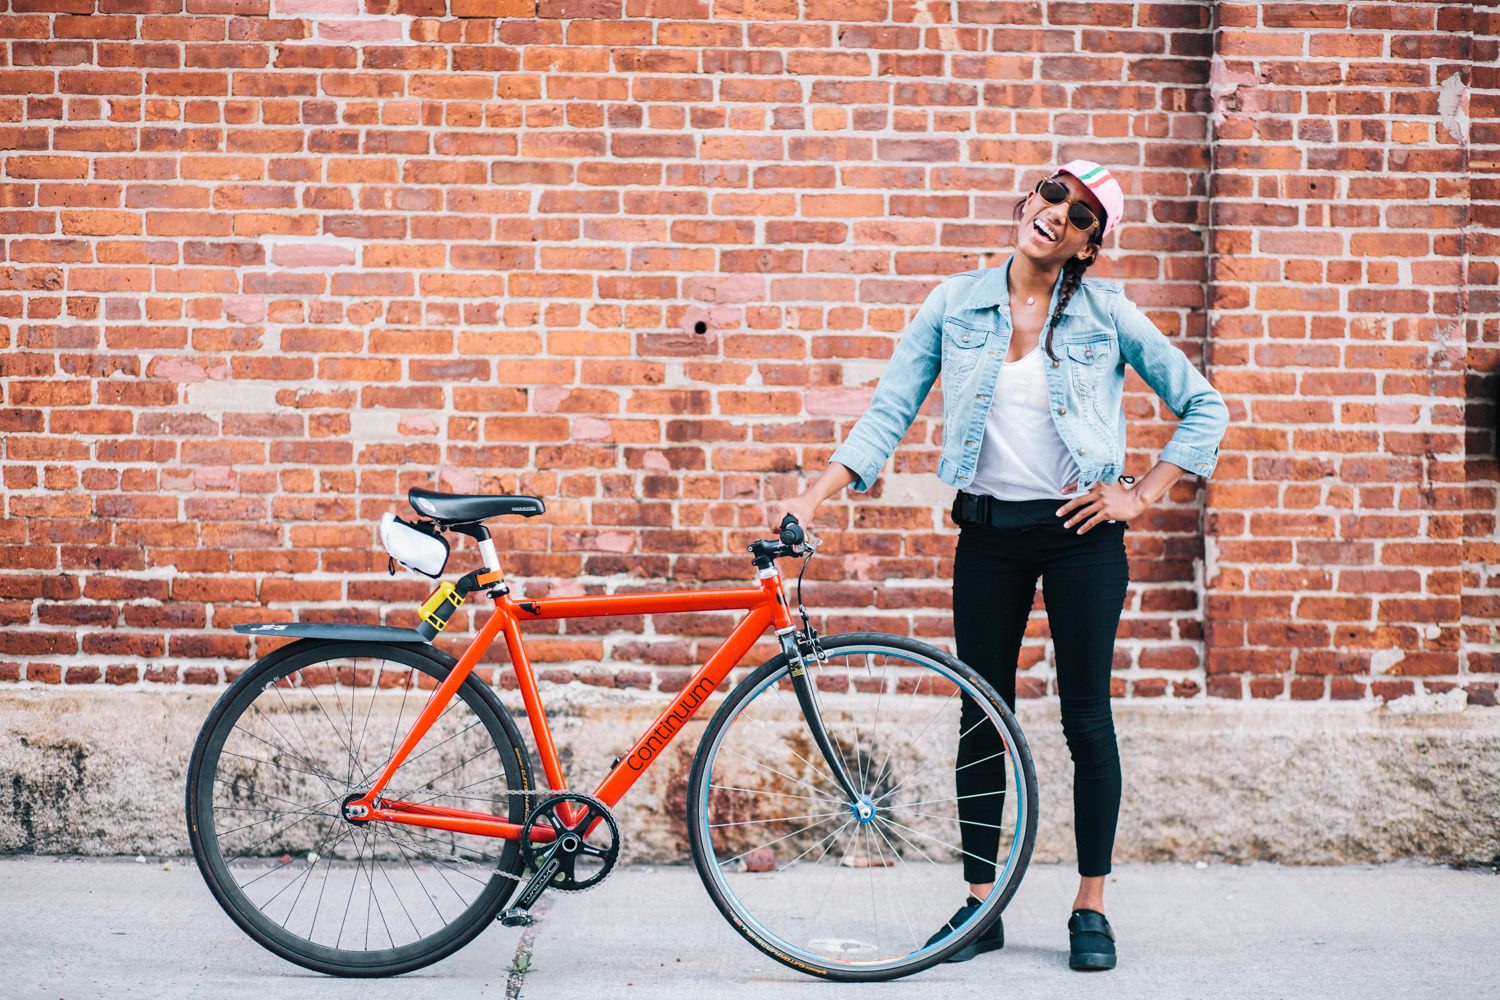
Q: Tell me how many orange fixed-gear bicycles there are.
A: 1